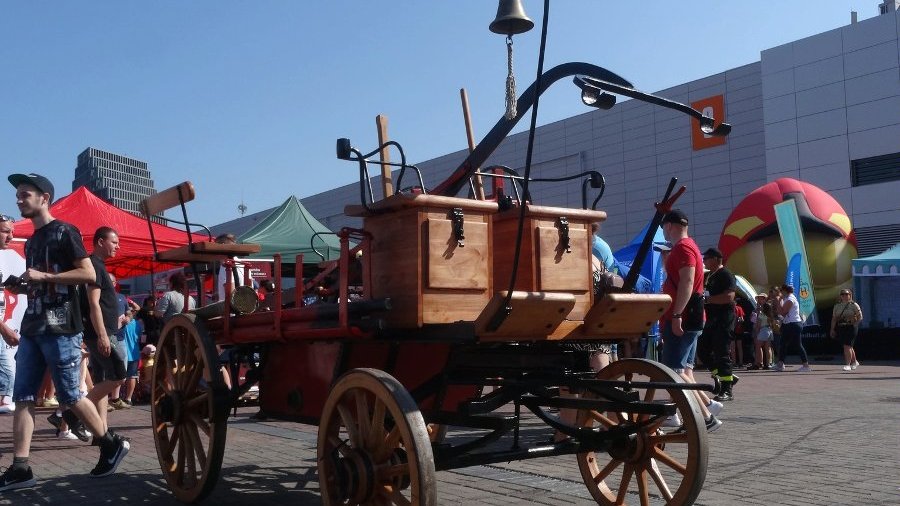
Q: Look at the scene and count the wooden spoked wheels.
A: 3